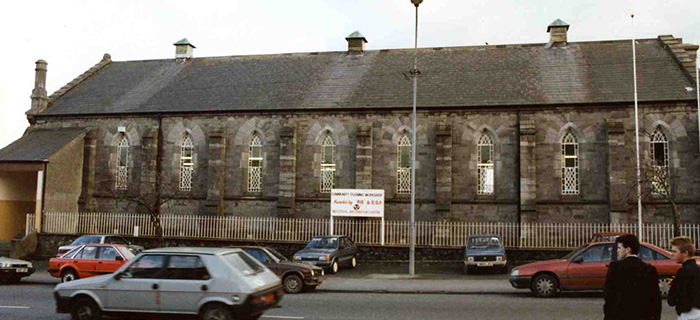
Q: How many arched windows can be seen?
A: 8